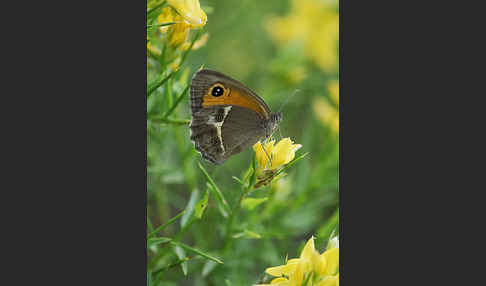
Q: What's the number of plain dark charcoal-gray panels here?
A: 2